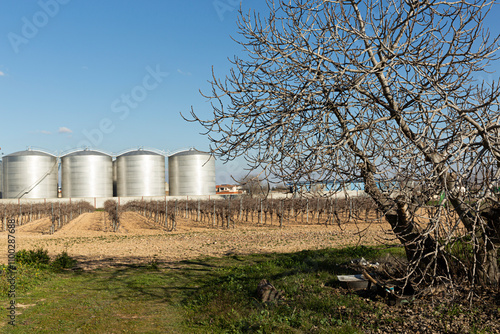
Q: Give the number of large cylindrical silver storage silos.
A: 4